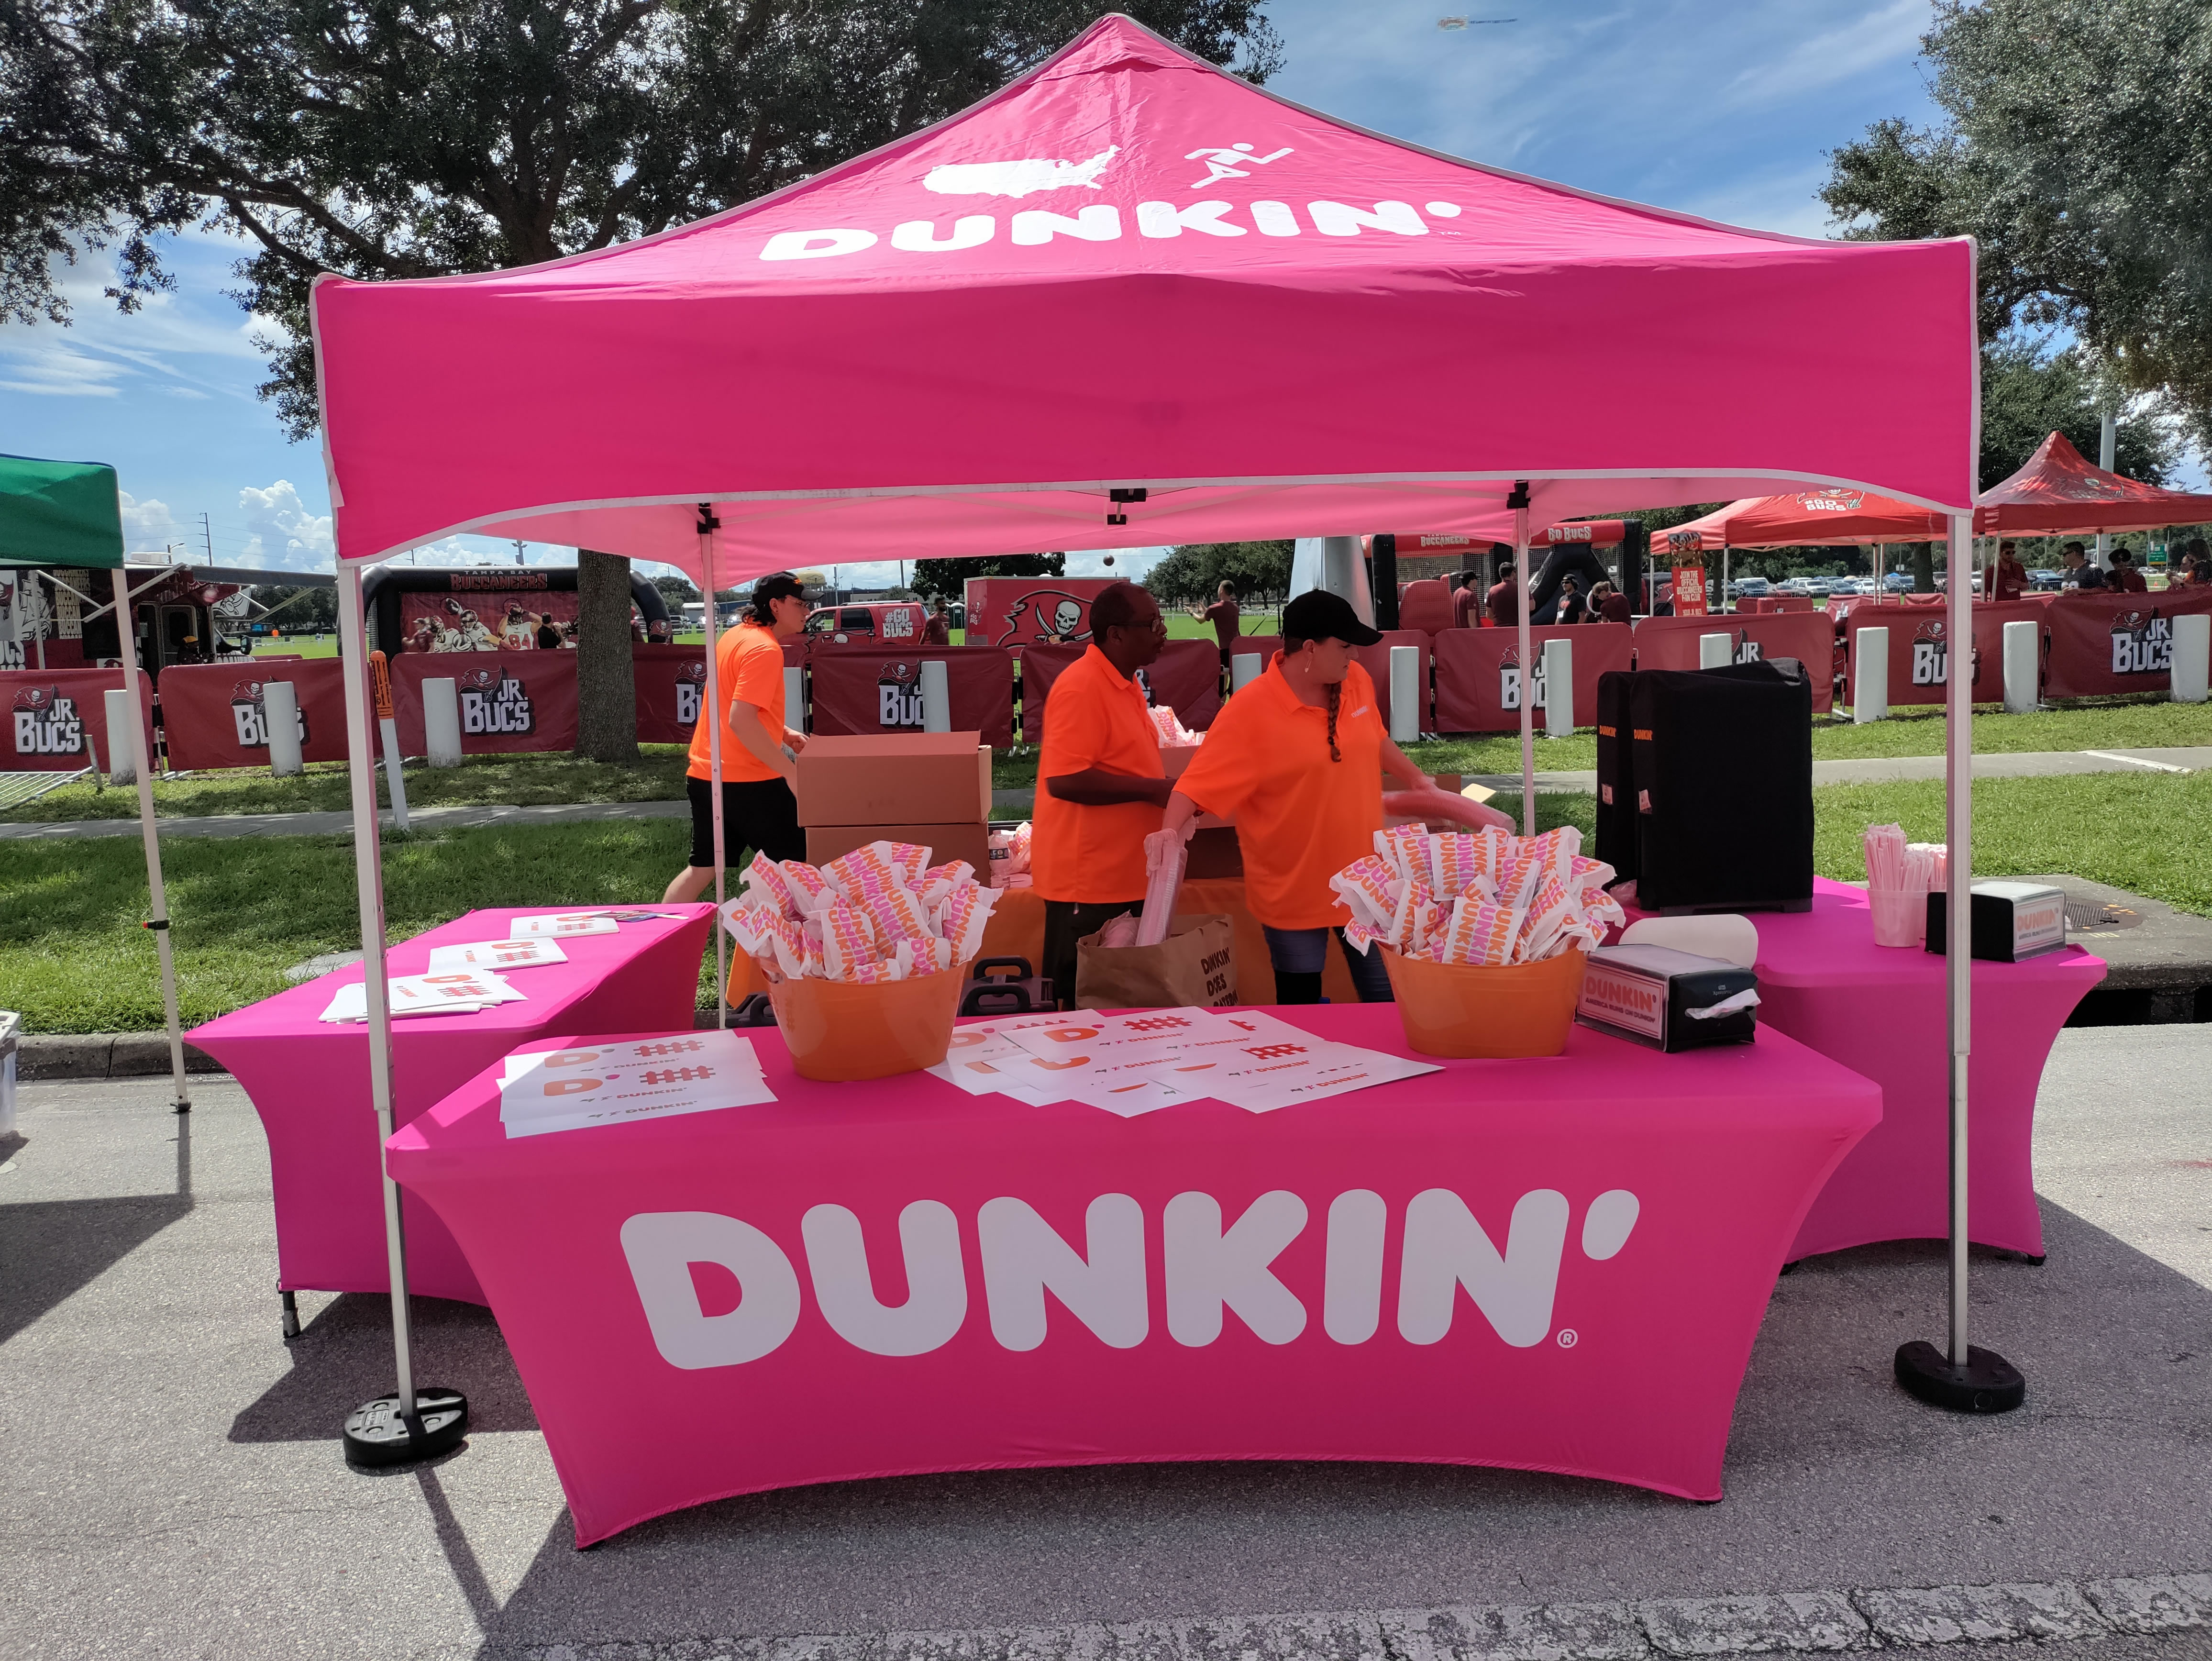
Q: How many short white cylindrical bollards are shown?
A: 12